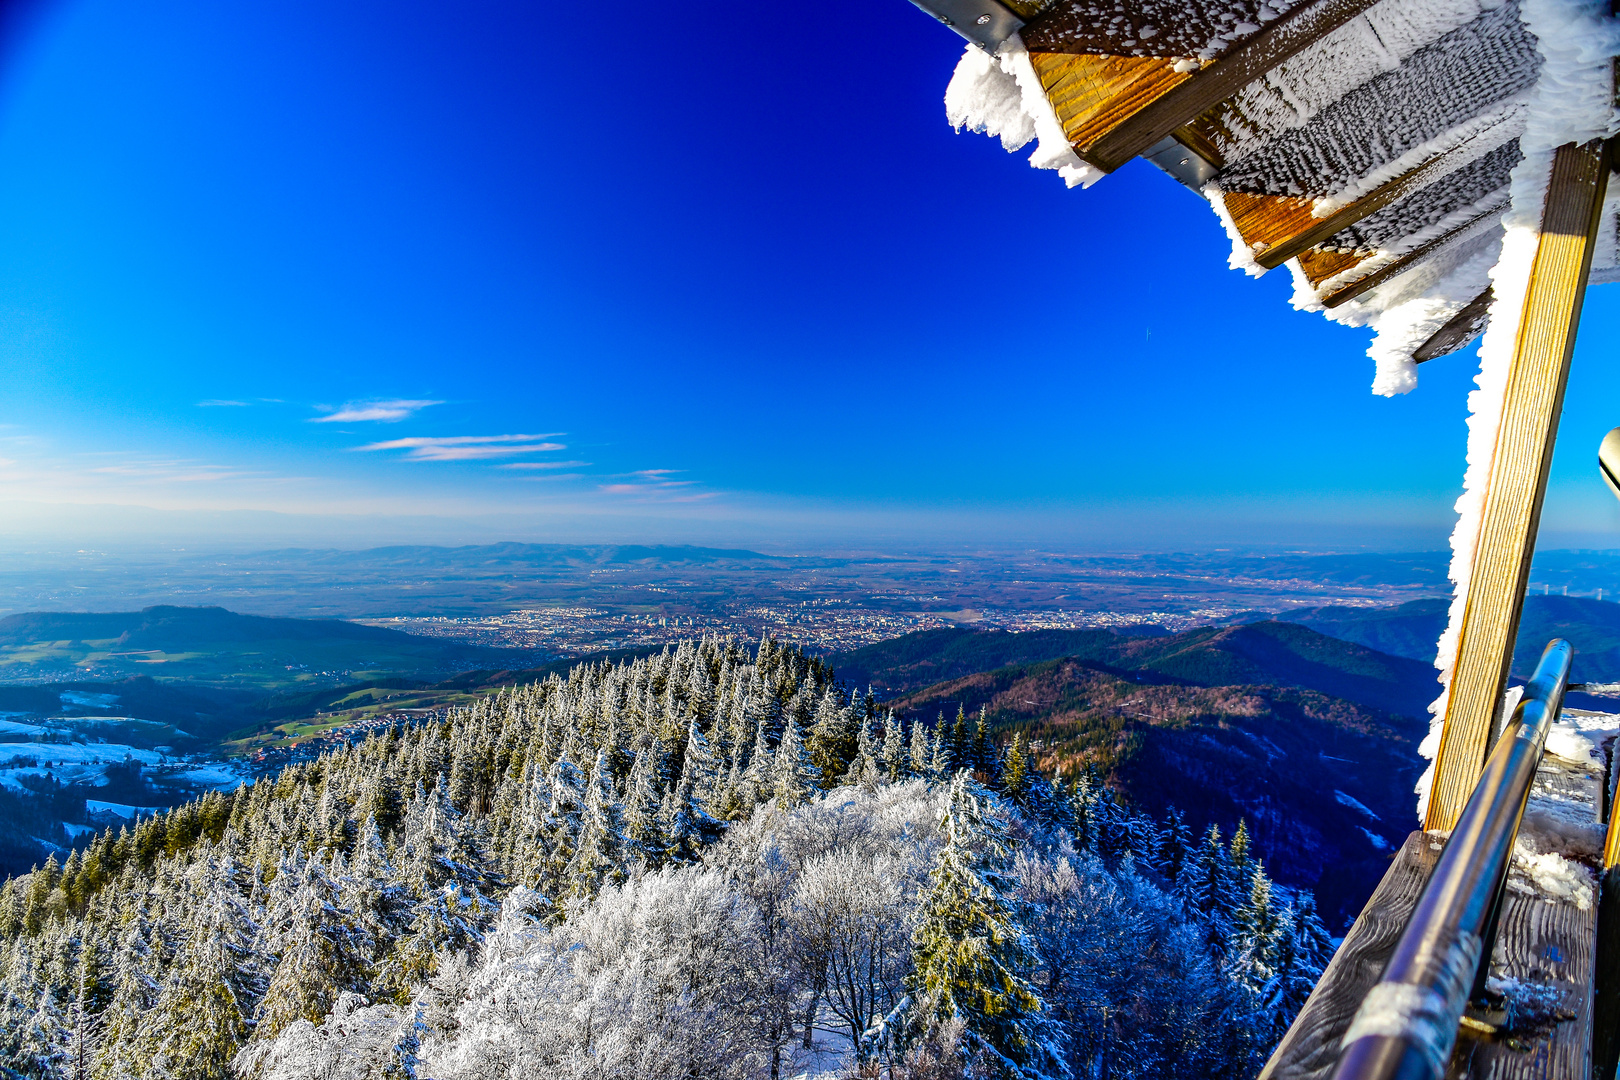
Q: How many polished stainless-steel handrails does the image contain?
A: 1